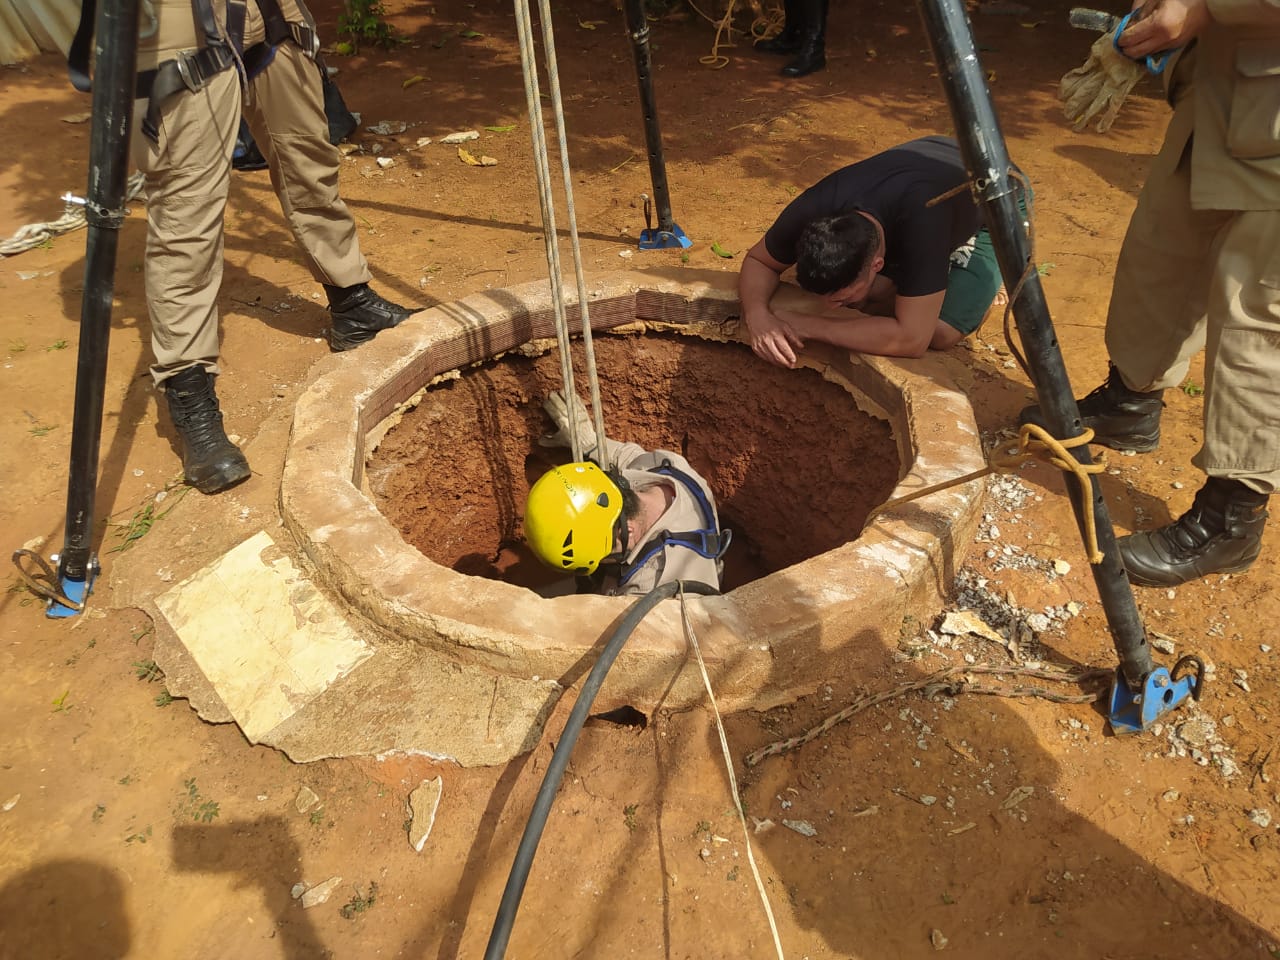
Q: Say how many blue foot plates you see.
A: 3